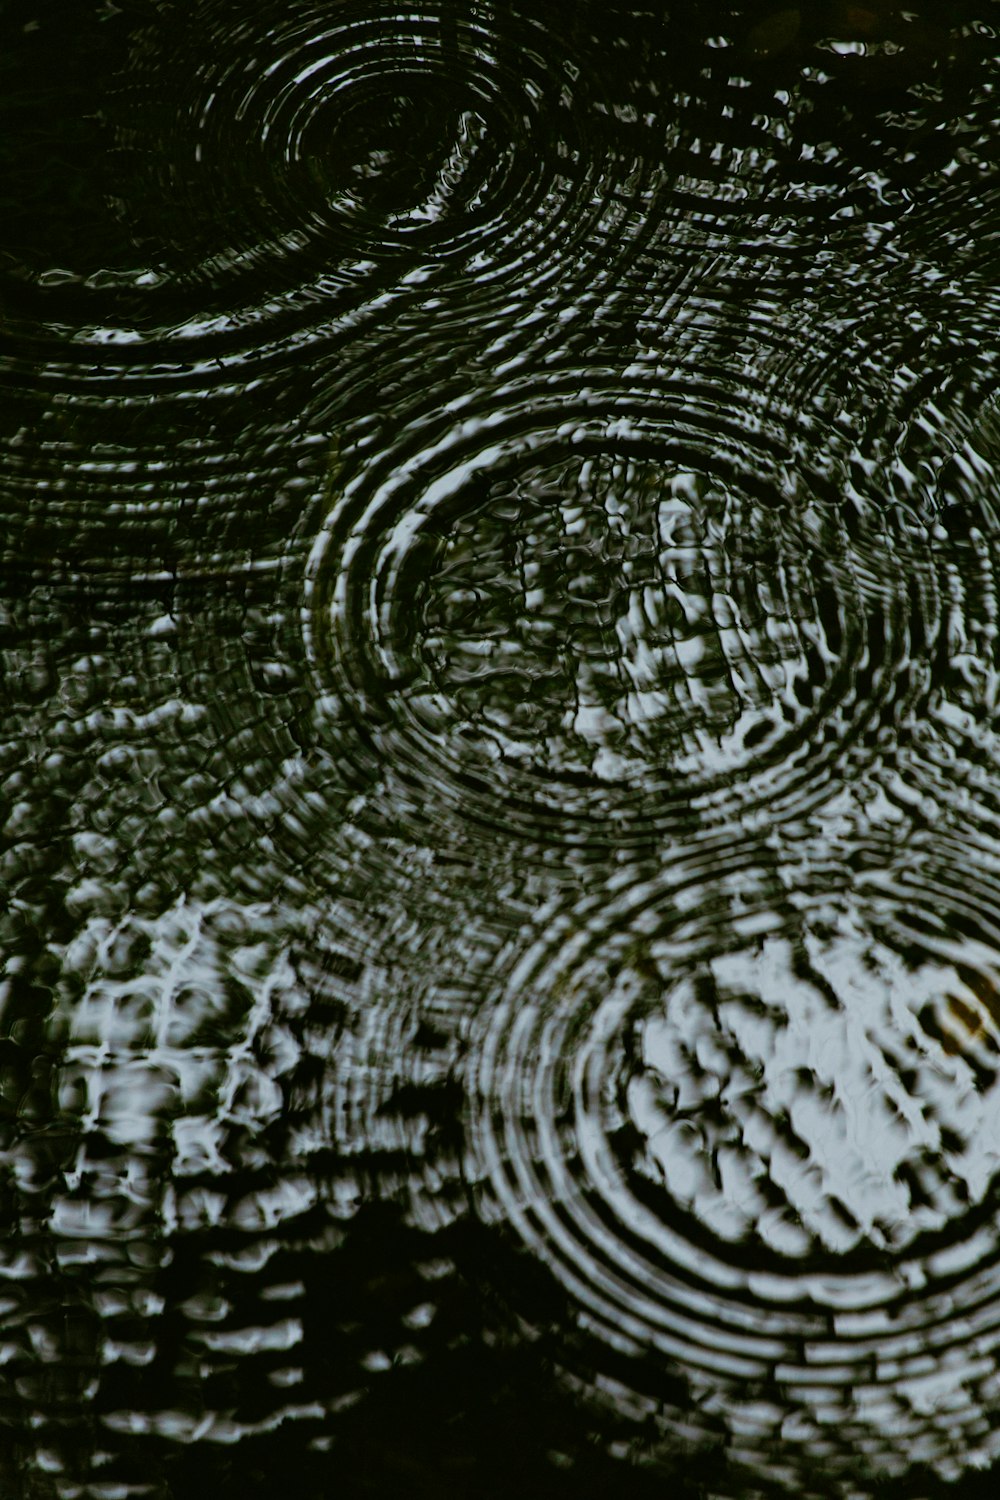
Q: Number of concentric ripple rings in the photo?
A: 3